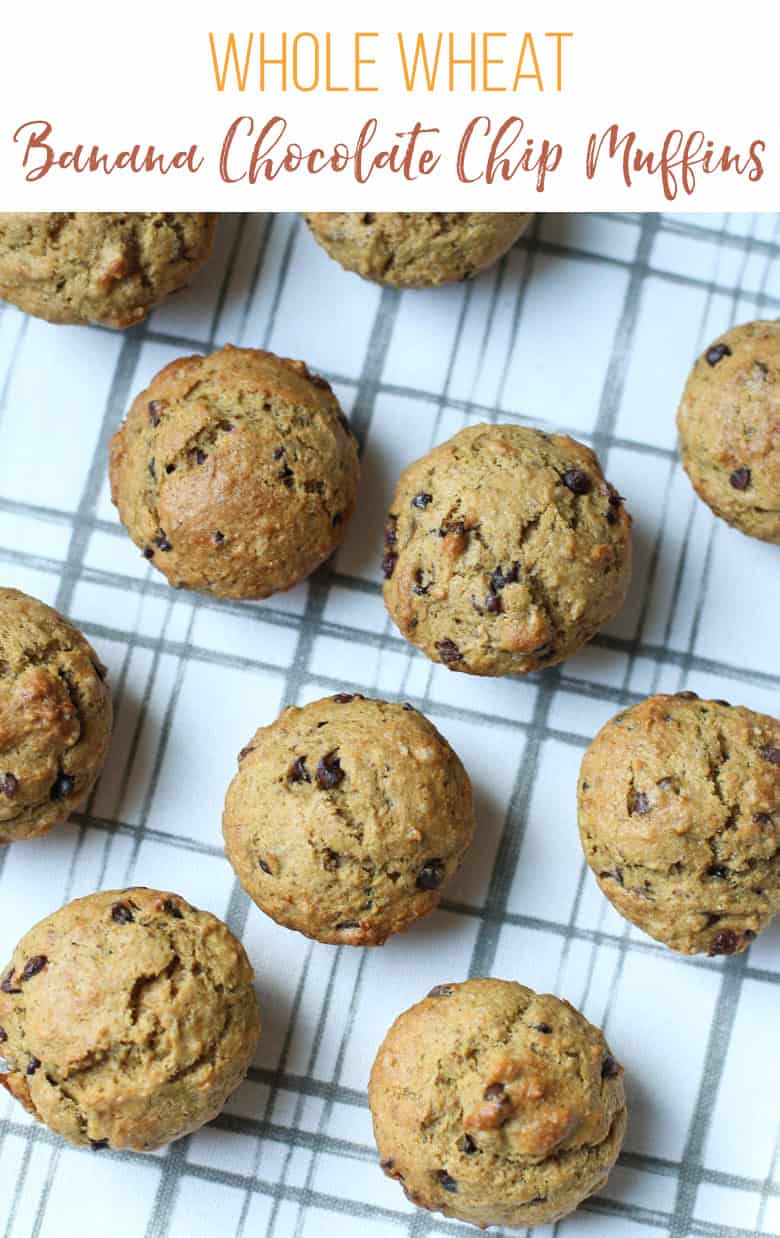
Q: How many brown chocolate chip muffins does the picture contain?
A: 10